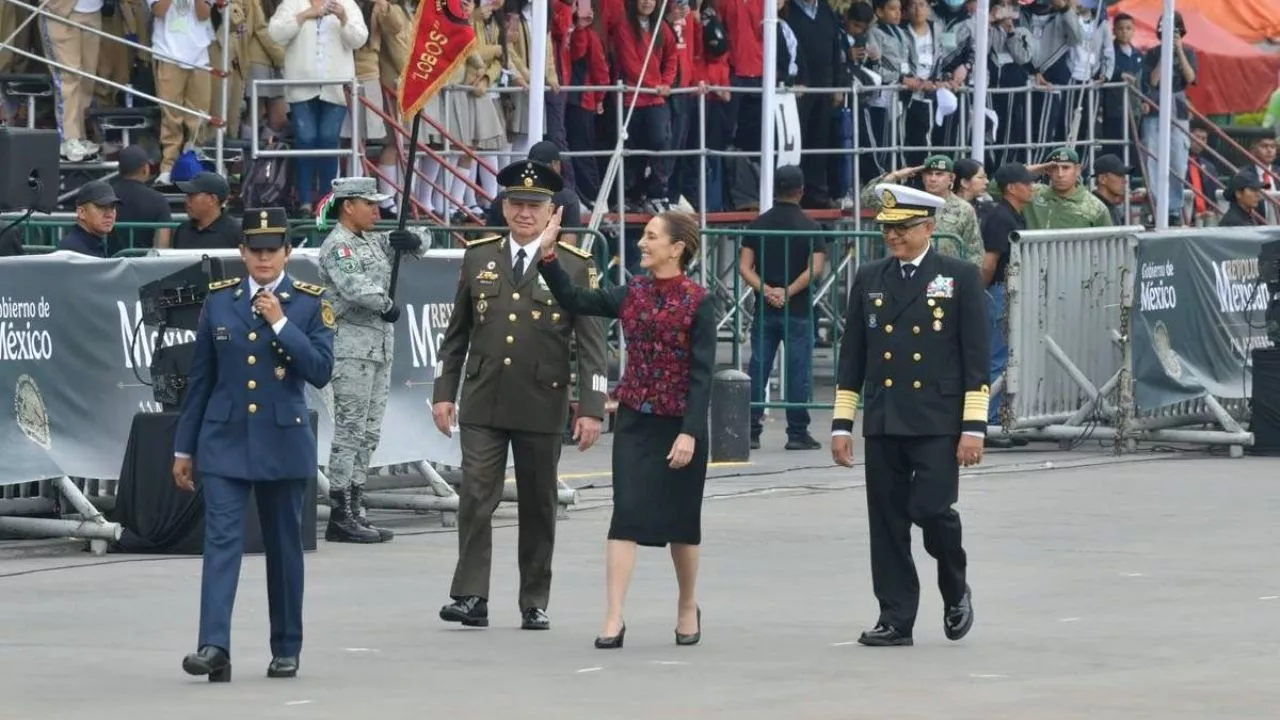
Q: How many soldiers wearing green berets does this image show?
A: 2